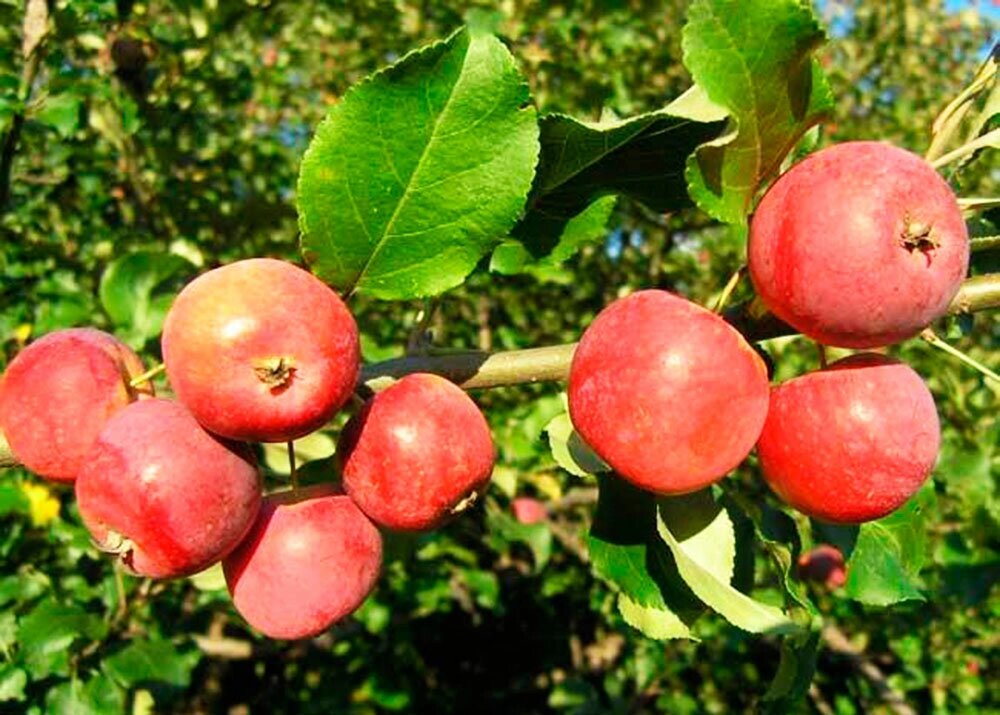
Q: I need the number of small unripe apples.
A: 0